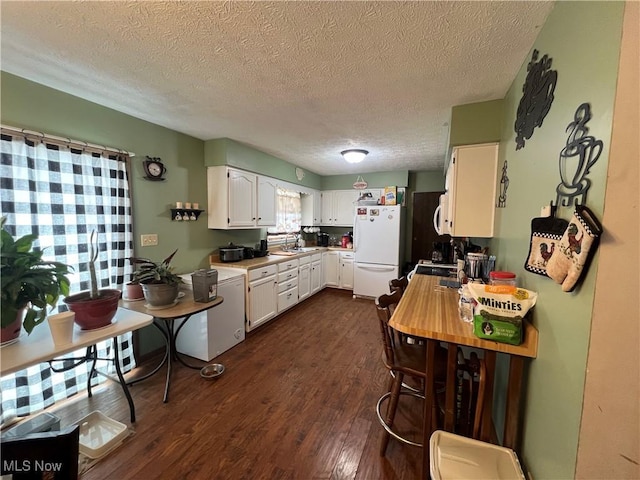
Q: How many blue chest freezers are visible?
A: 0